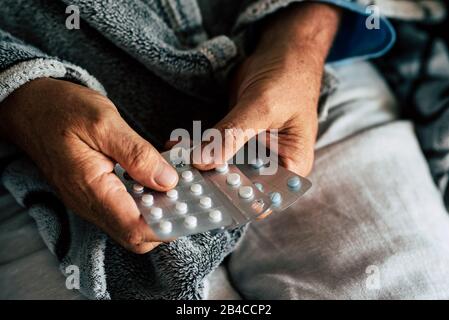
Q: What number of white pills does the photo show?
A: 14